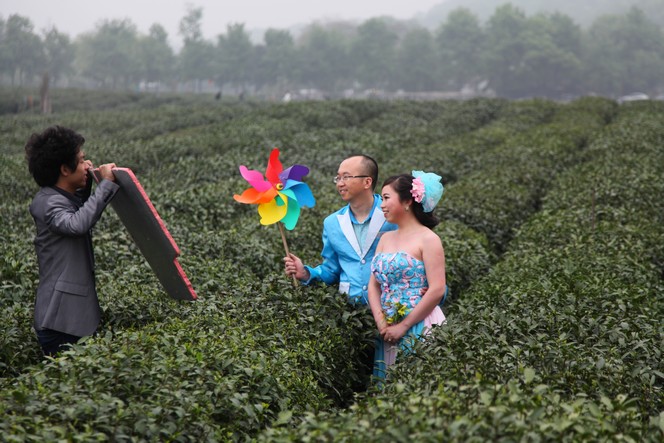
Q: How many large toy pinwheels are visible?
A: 1